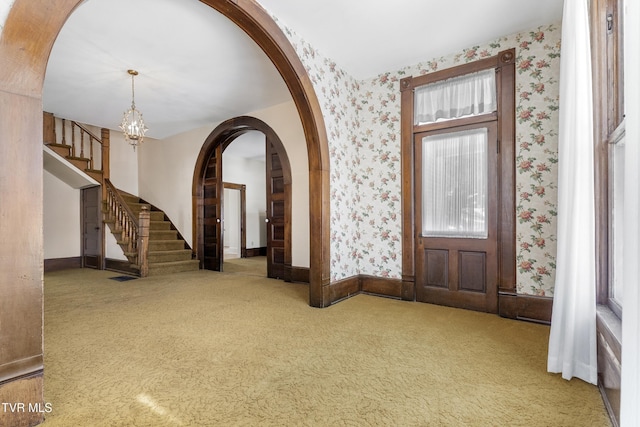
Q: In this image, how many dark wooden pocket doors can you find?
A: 2